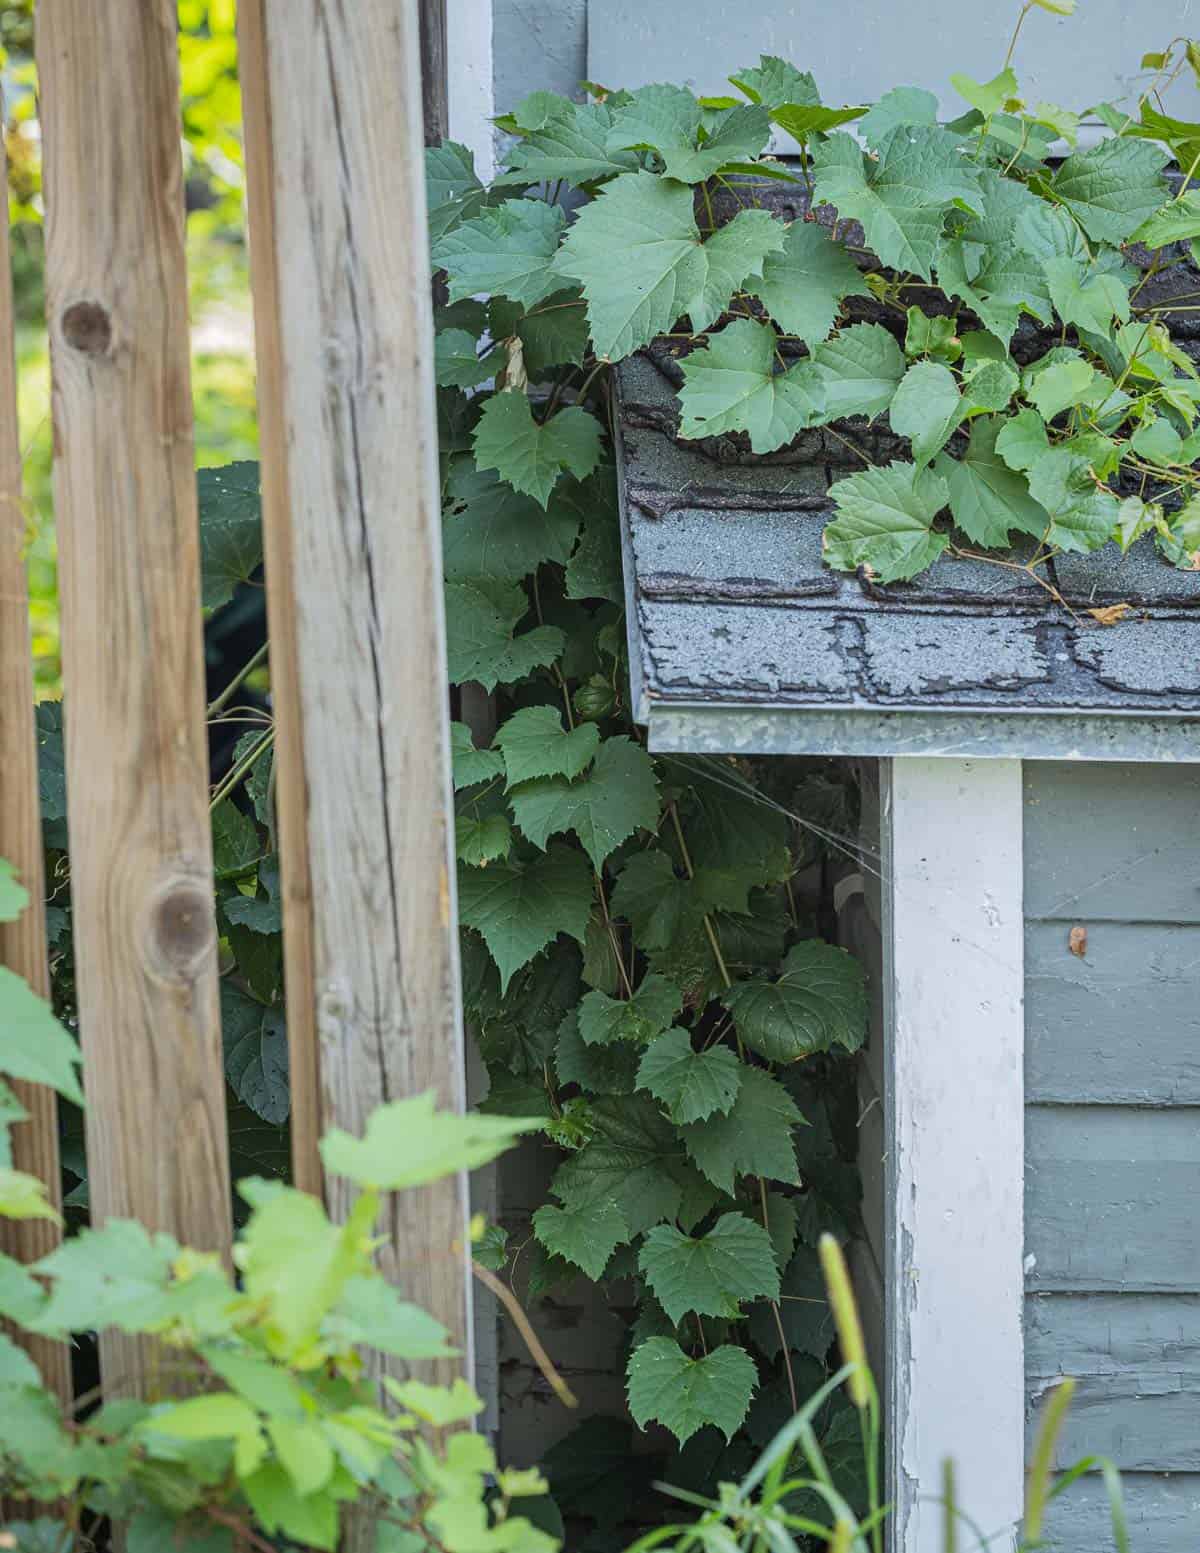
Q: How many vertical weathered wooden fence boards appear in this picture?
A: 3